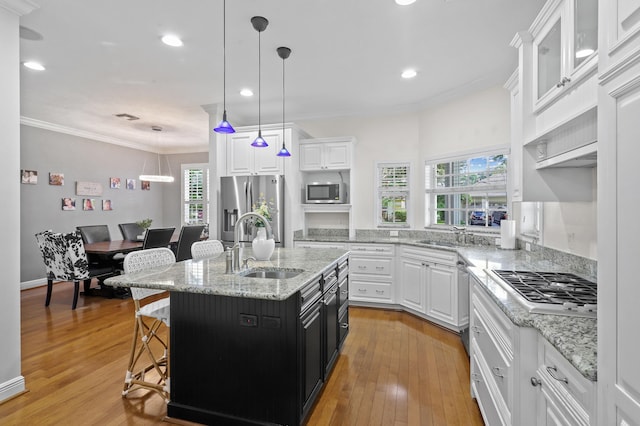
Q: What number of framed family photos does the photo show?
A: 8